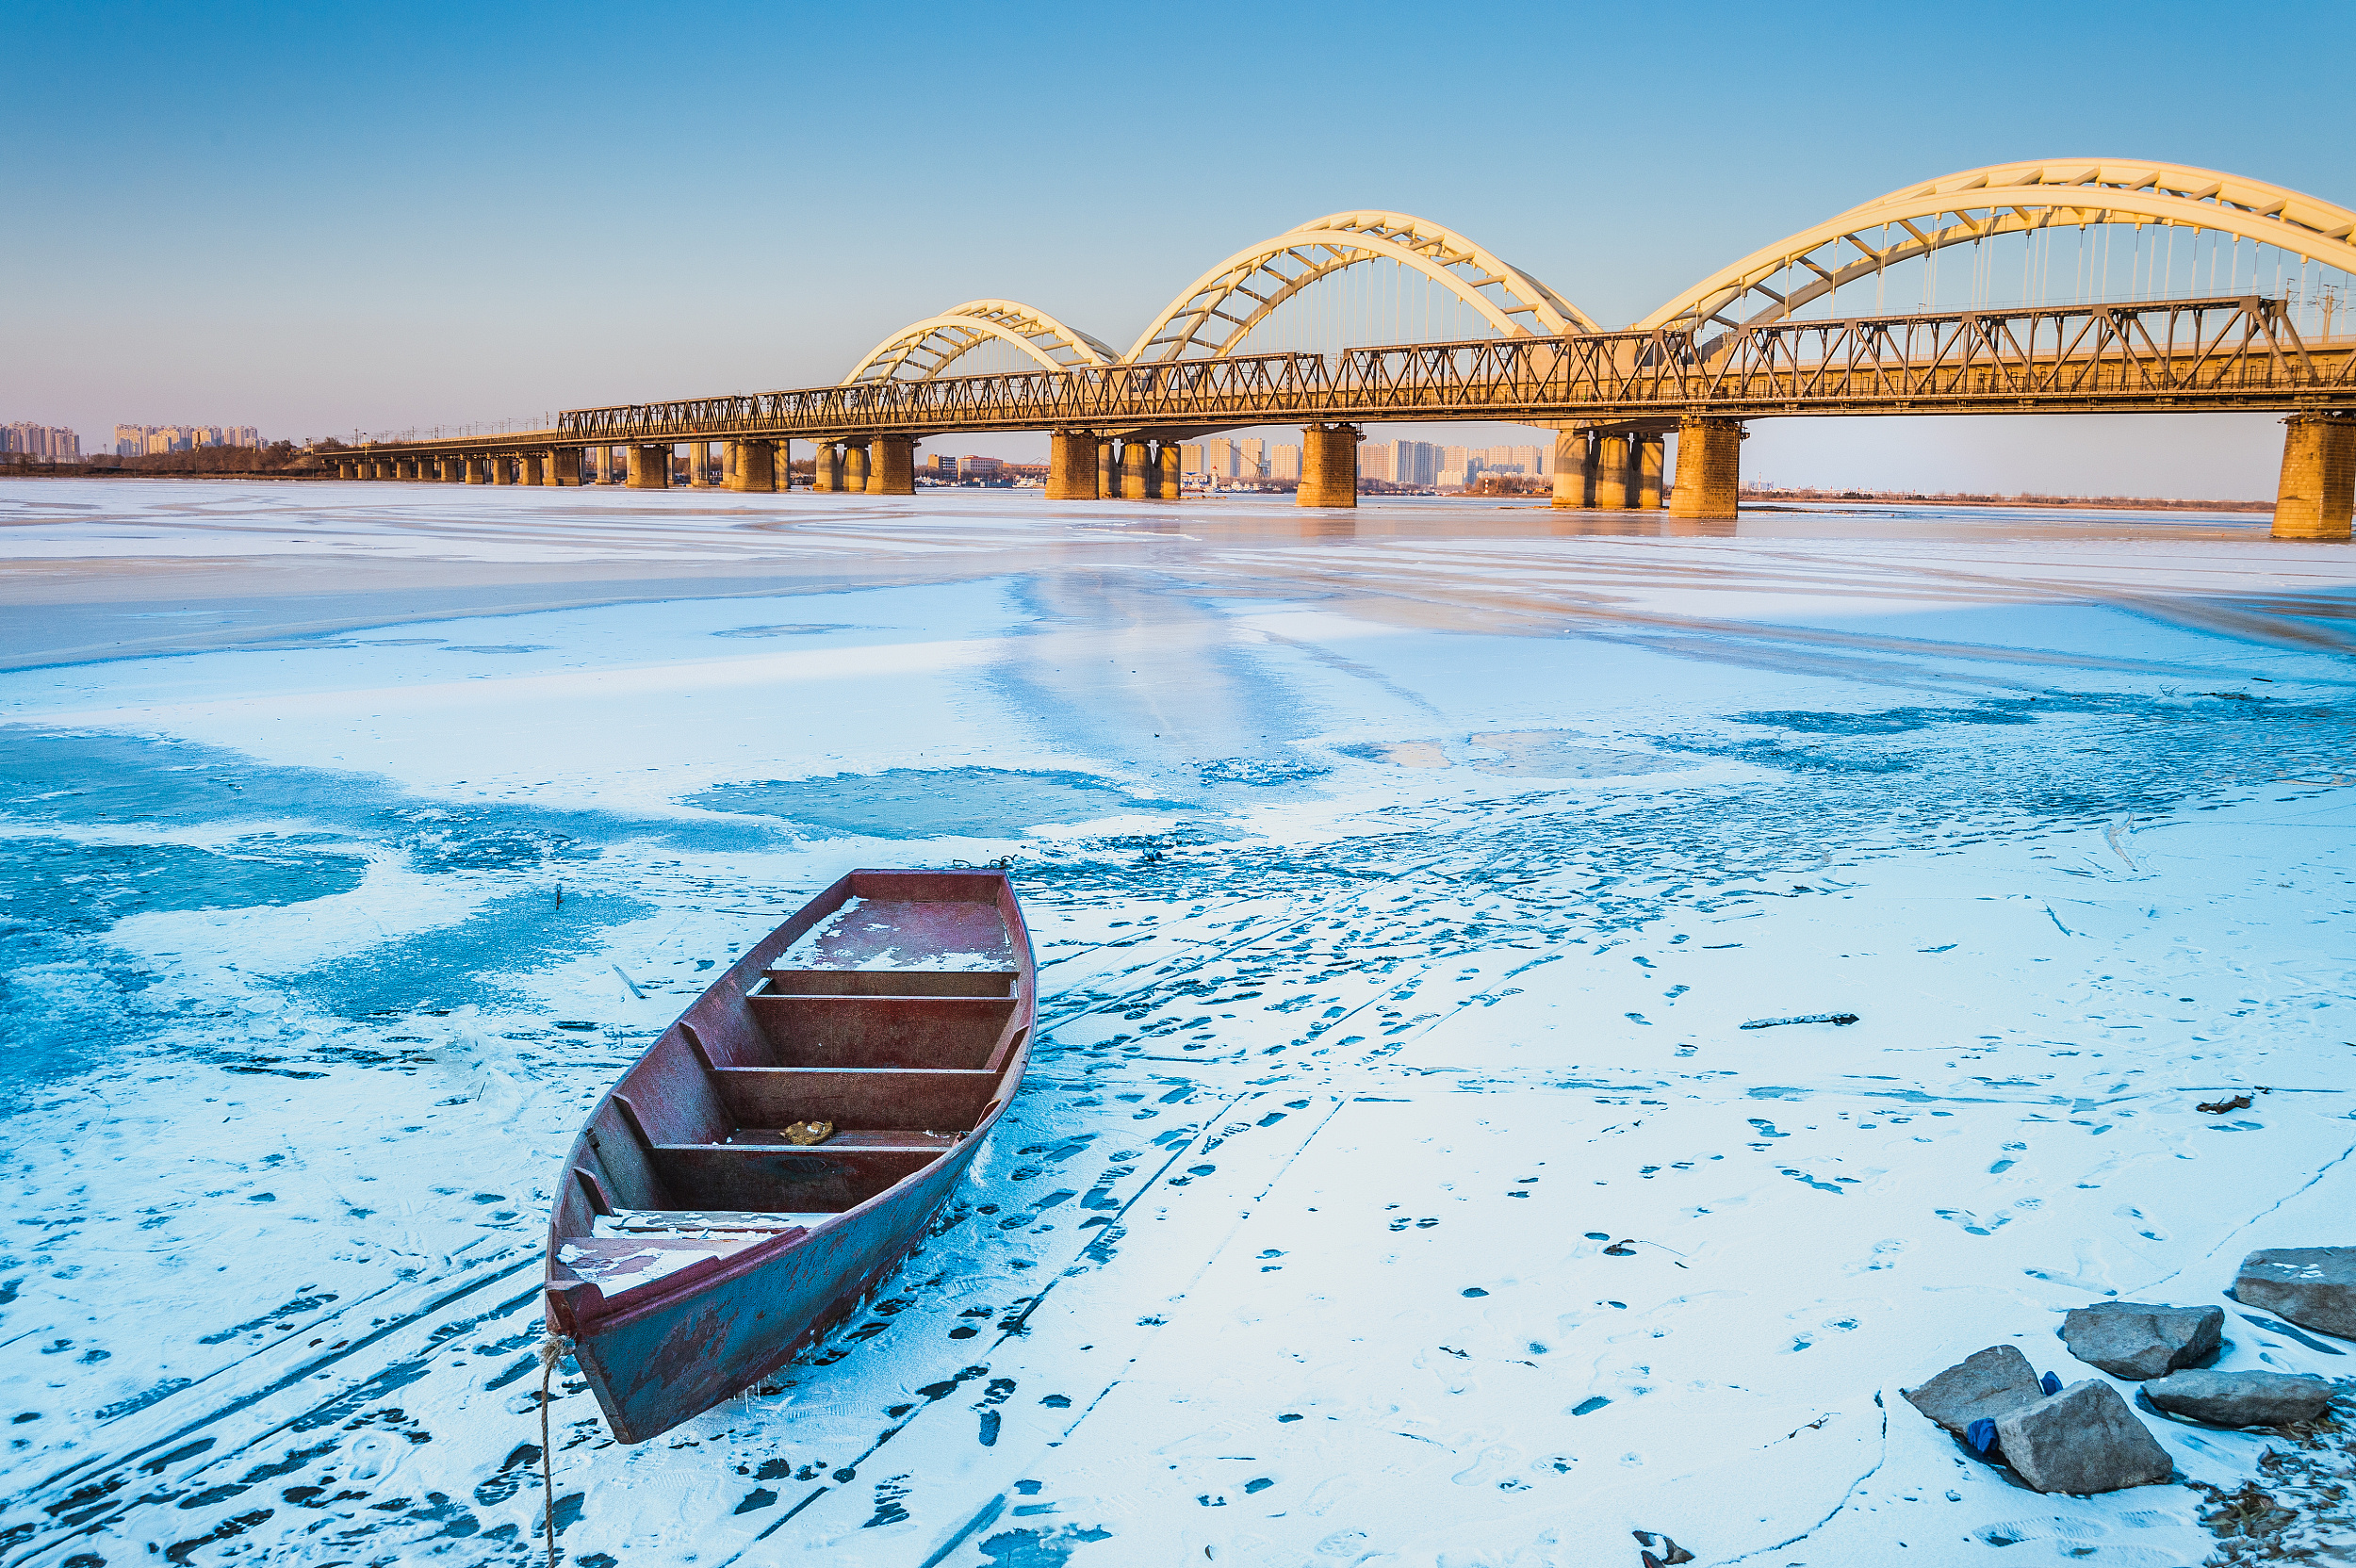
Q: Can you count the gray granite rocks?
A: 5